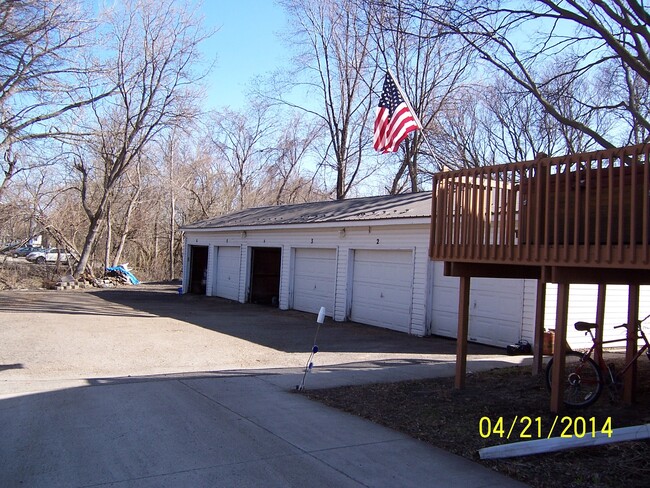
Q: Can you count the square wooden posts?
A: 5